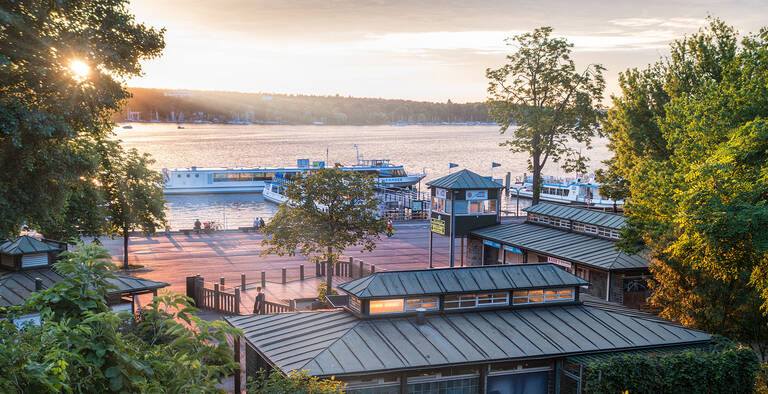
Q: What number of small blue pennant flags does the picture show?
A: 2